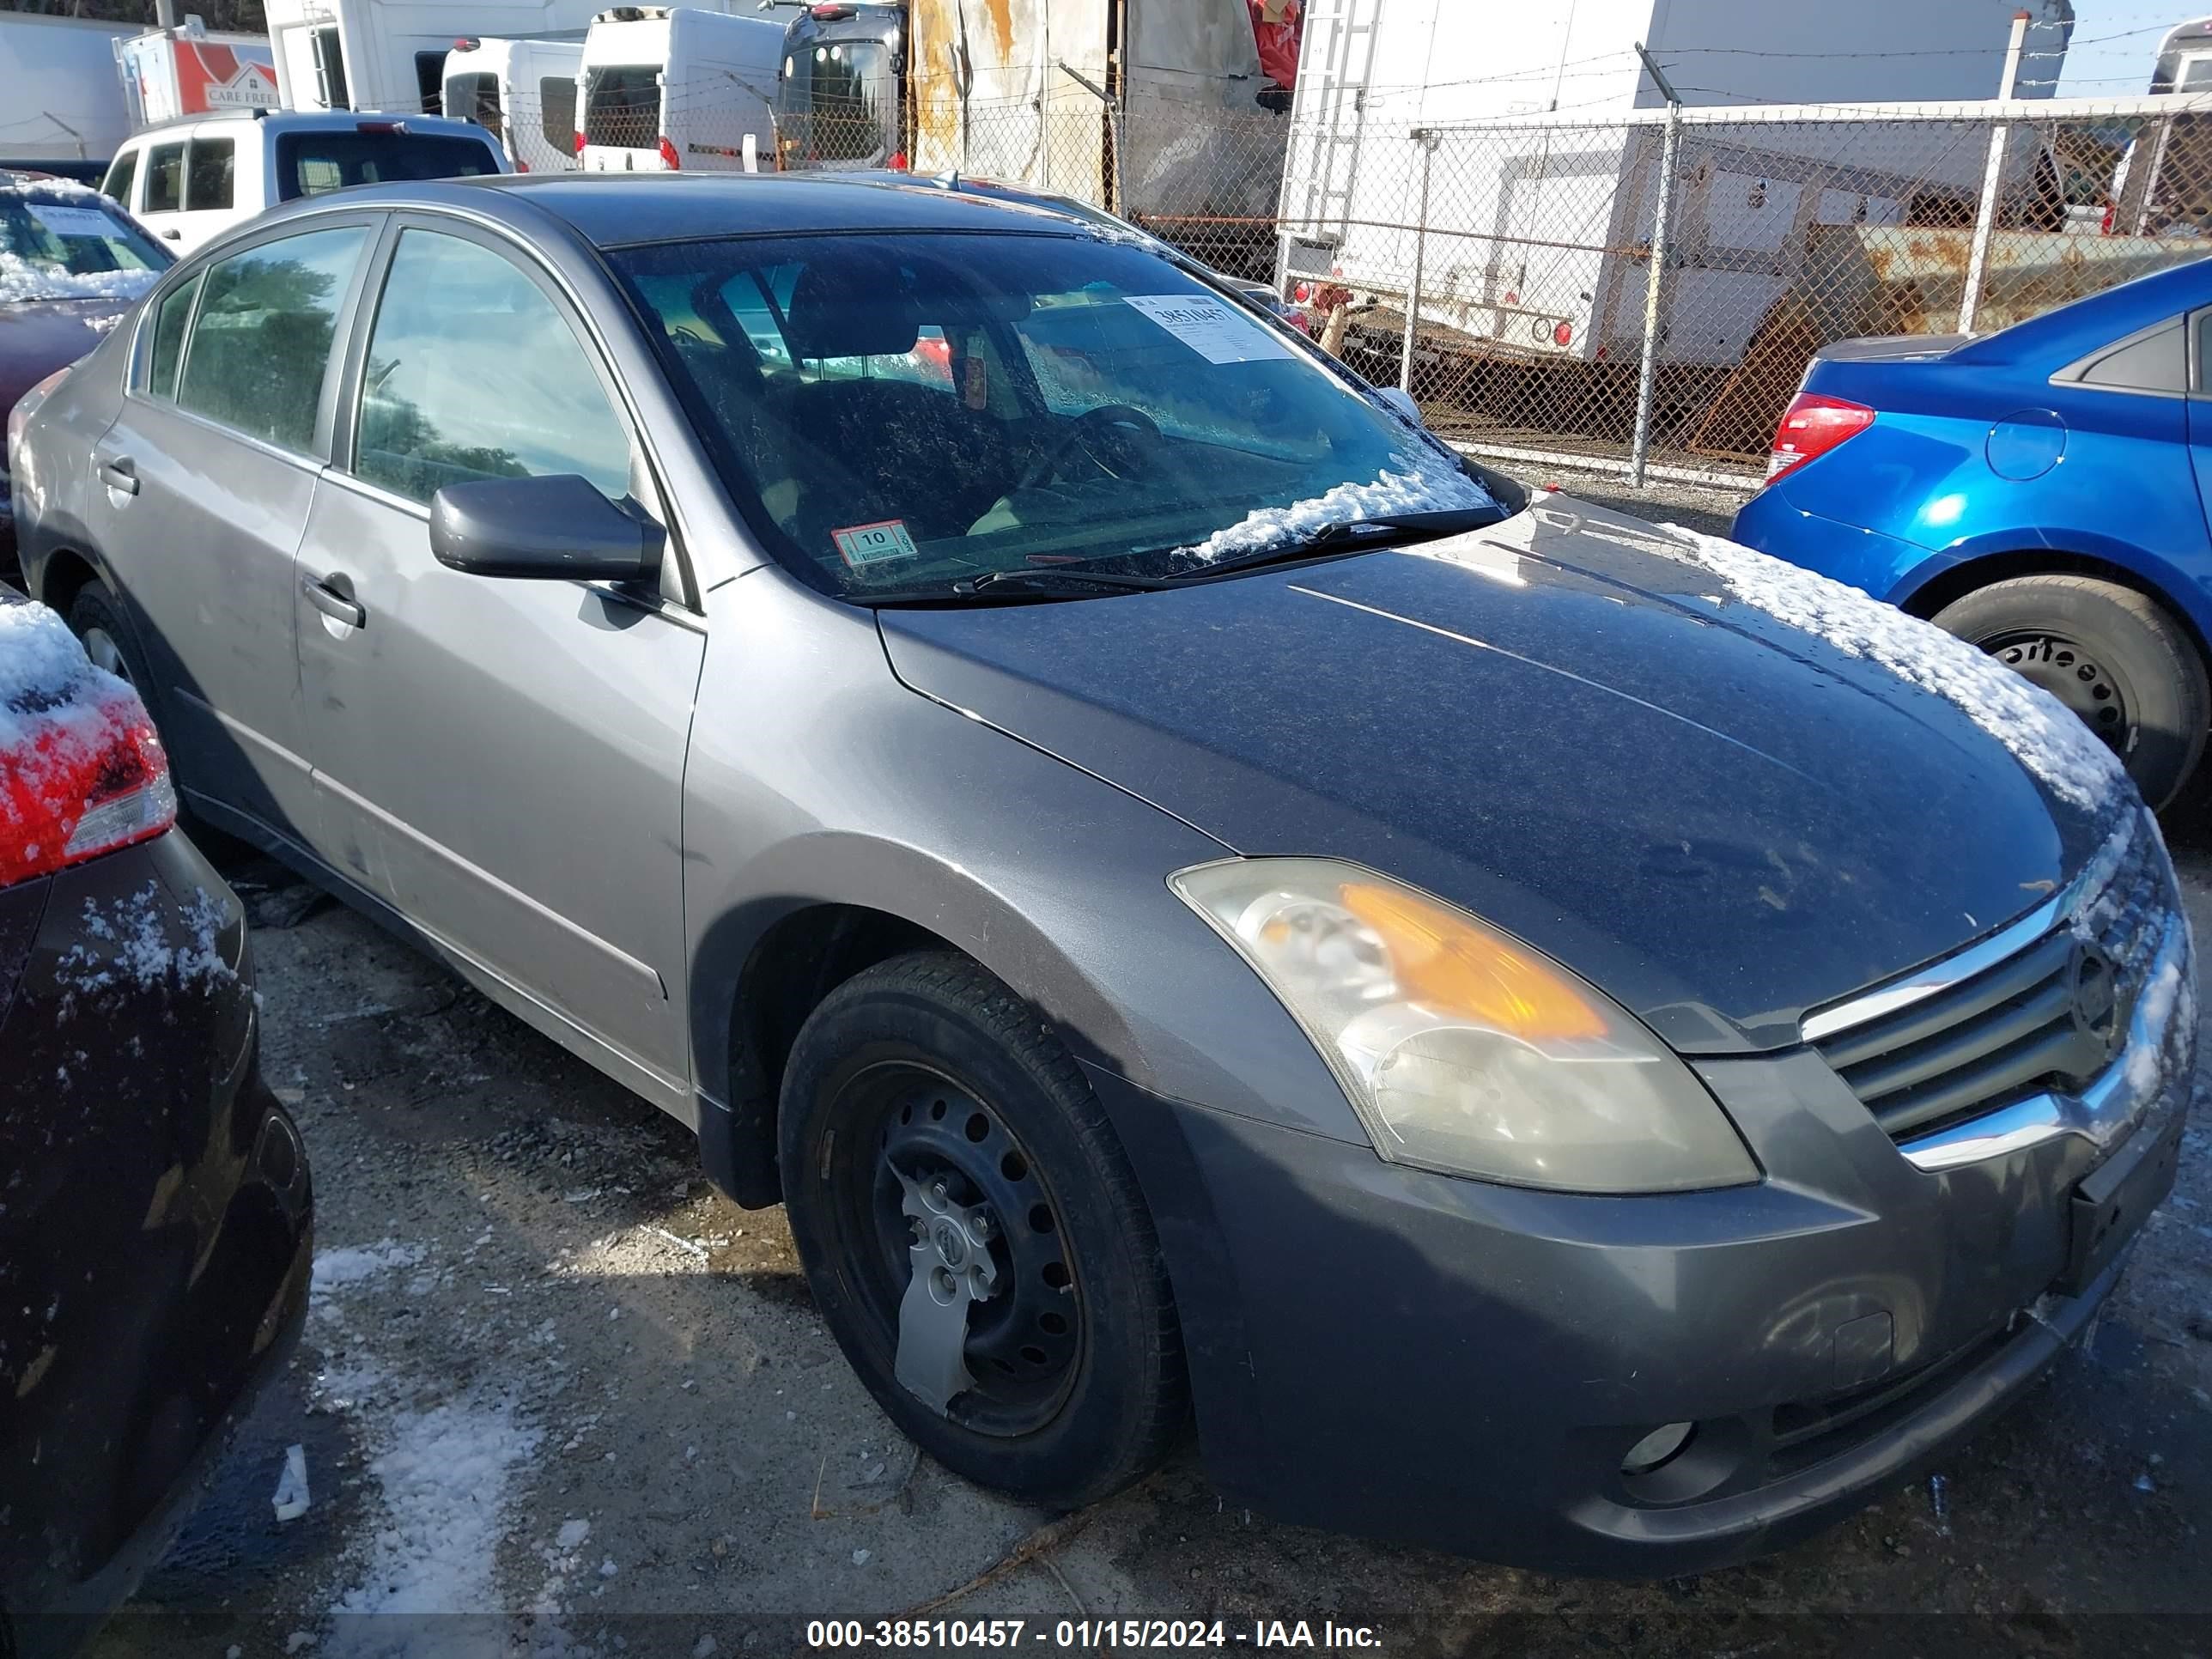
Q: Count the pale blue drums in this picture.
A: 0